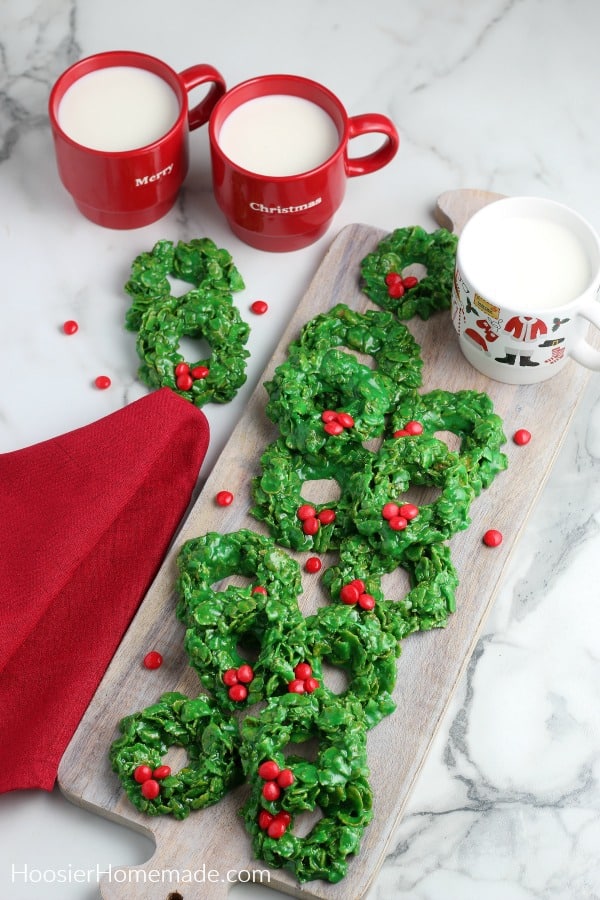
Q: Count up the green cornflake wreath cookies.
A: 15